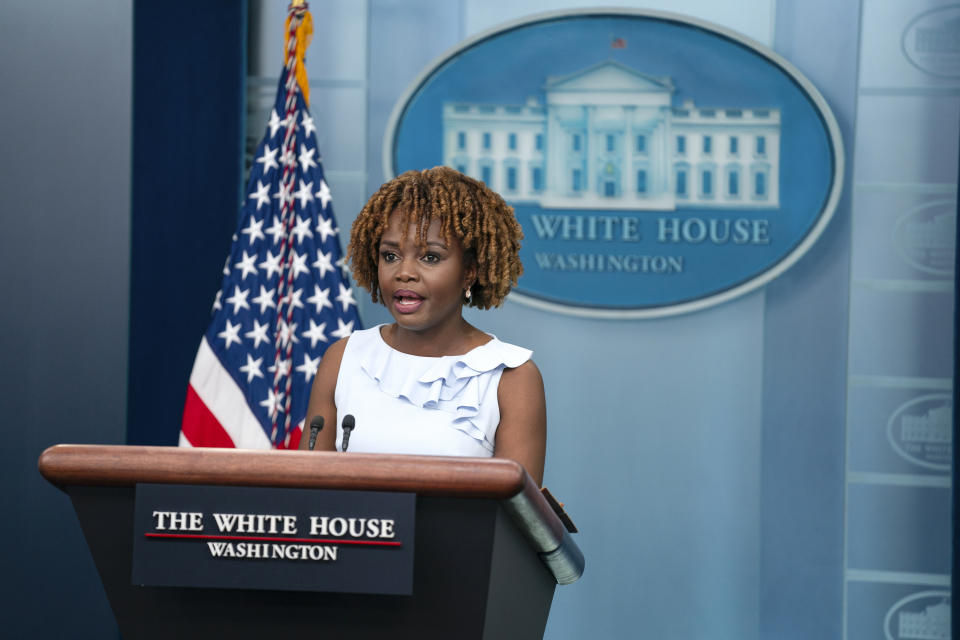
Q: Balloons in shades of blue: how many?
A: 0